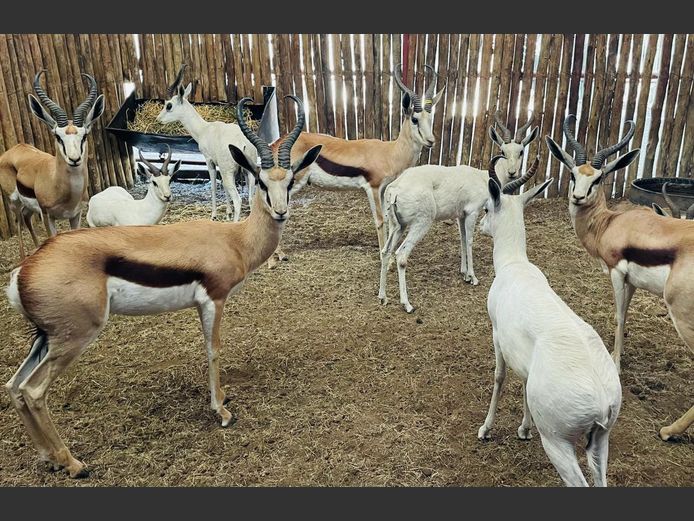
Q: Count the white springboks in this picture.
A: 4